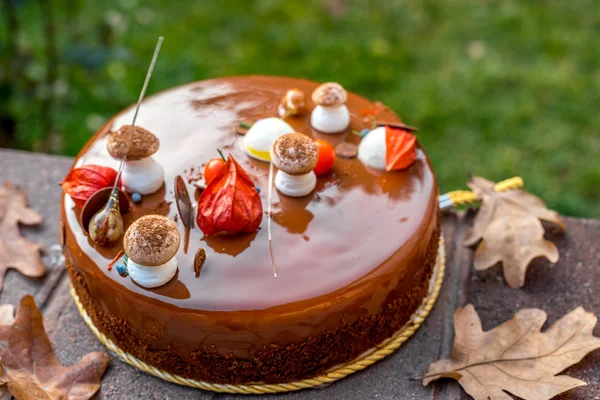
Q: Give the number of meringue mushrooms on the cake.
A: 4